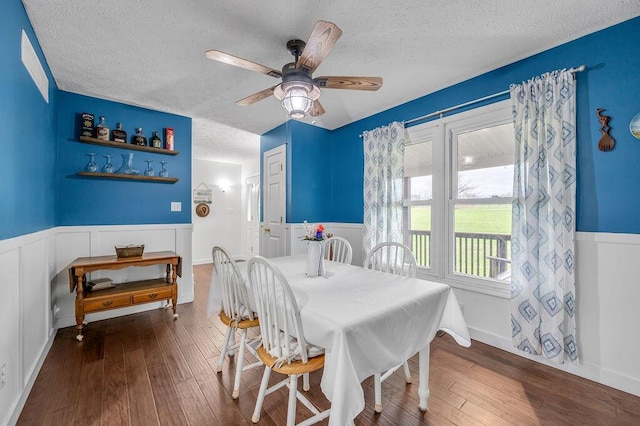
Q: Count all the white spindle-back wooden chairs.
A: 4